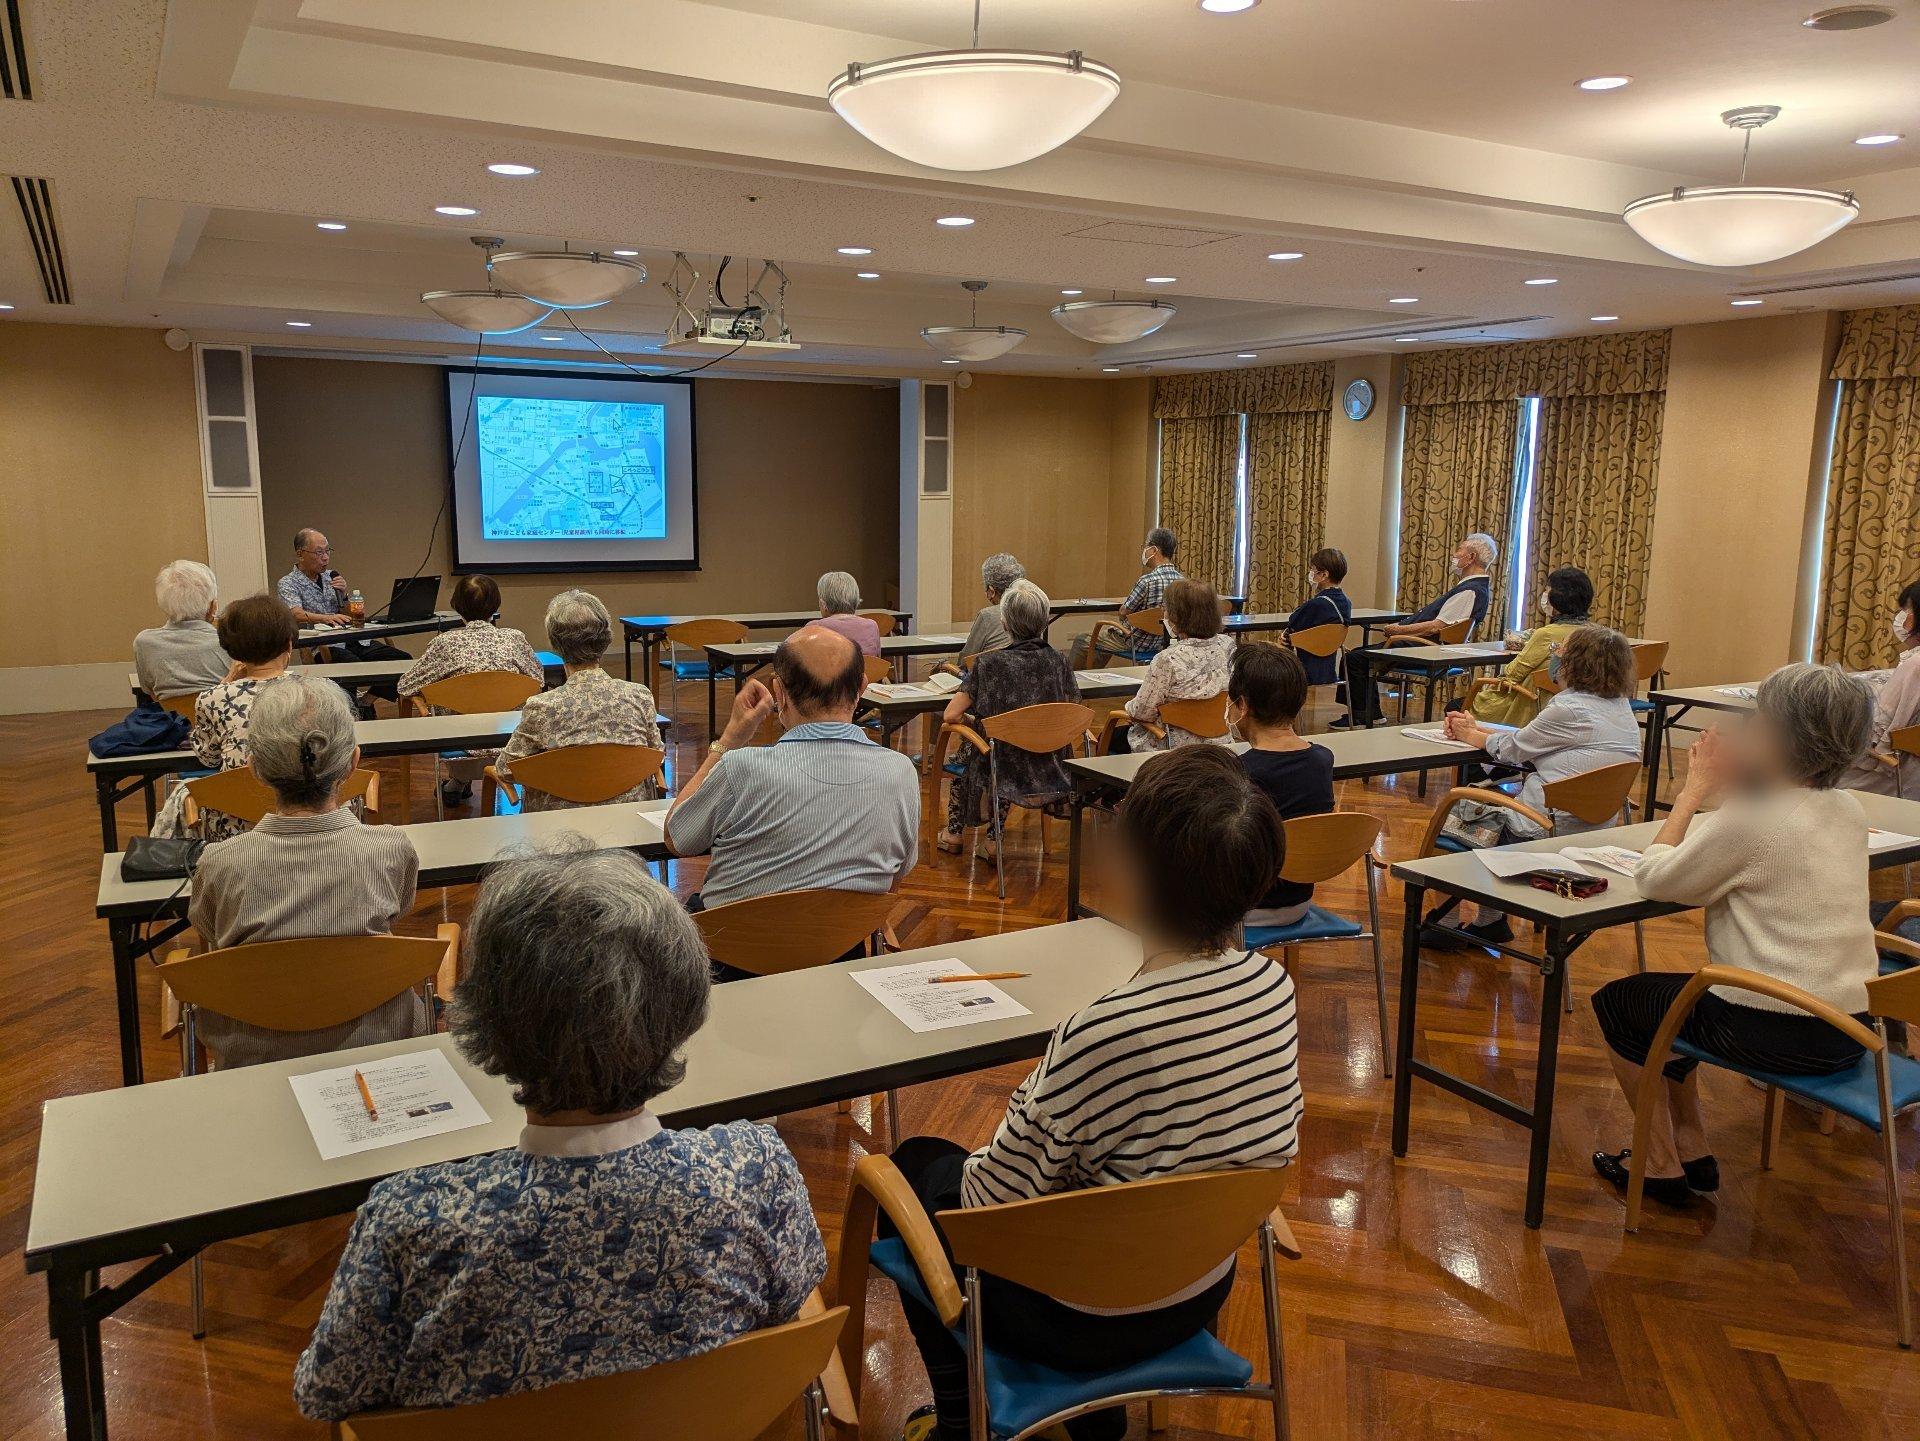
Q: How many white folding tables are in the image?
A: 14